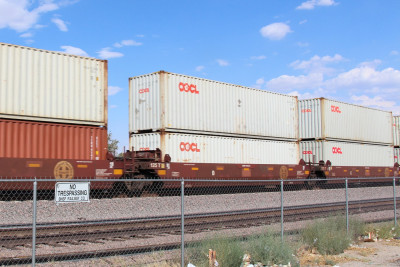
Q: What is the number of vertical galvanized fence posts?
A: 5